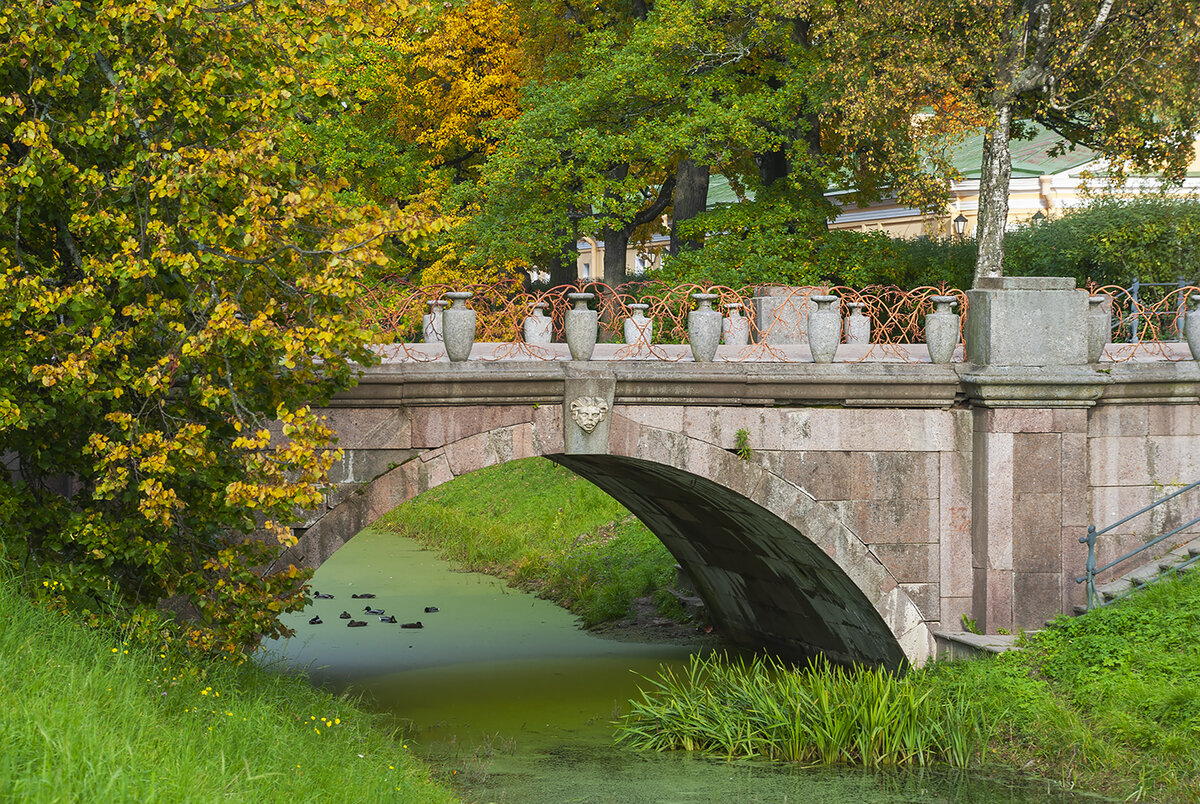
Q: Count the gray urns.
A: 12